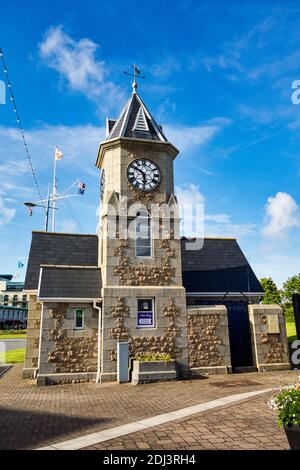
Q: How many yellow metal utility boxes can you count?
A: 0